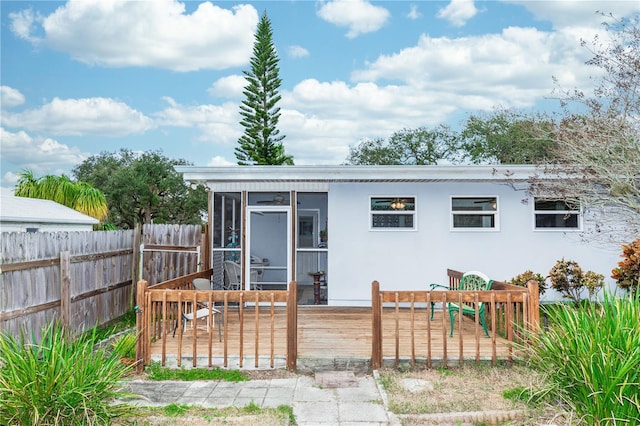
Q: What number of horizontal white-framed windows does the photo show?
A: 3